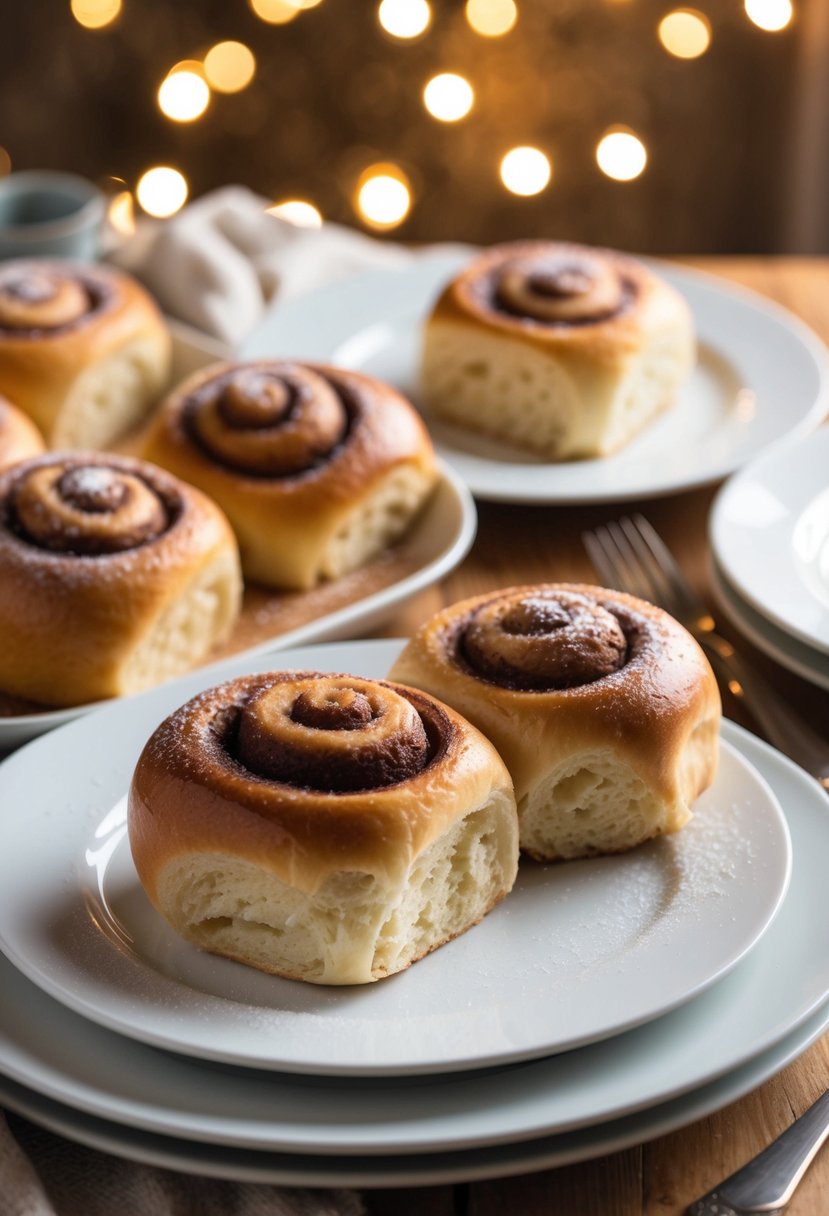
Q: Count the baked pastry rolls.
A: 7